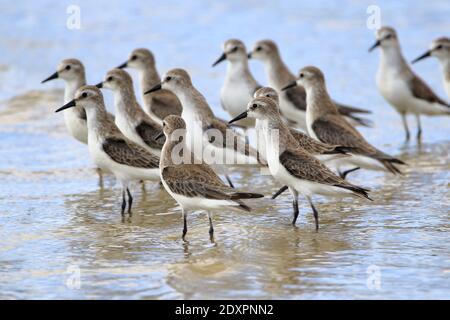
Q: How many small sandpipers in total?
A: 13